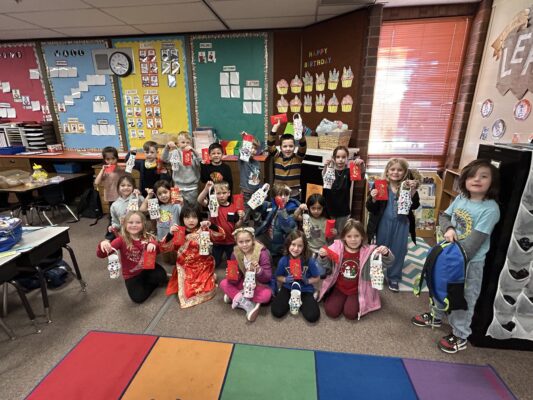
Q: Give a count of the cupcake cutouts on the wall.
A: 12